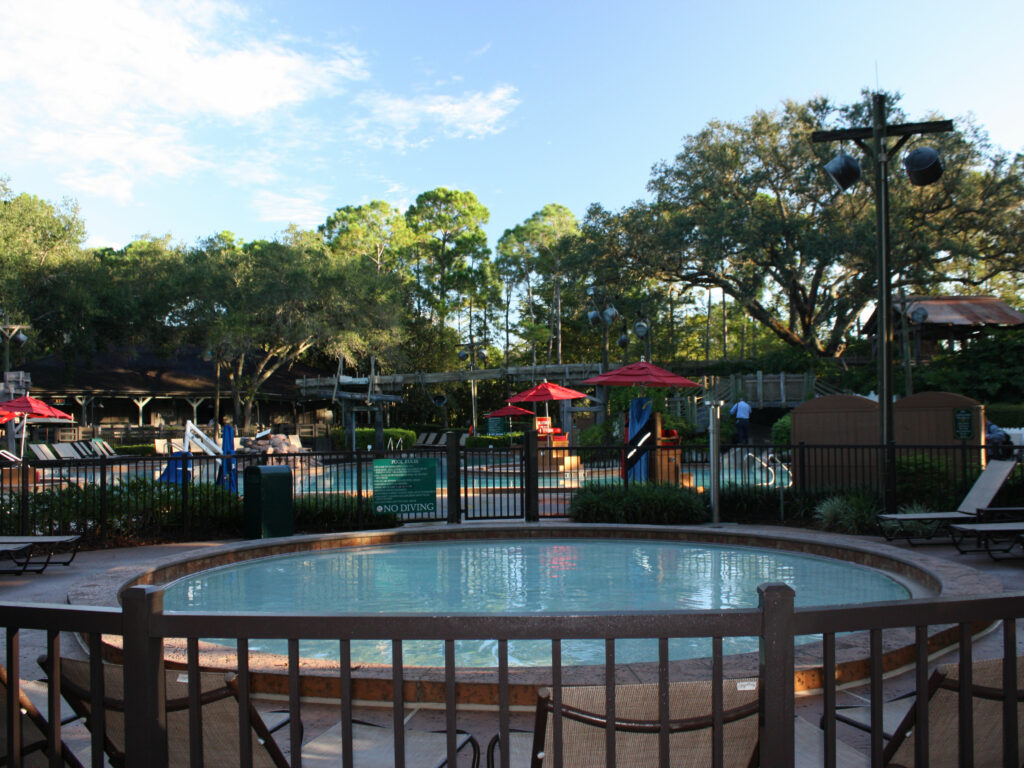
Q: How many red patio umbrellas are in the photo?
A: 4